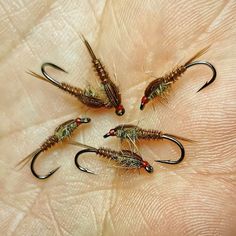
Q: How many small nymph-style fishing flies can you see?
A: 6